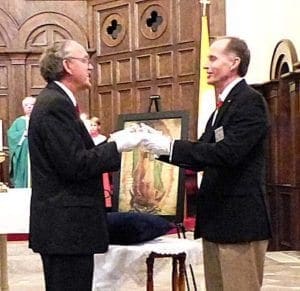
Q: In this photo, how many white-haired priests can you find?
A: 1